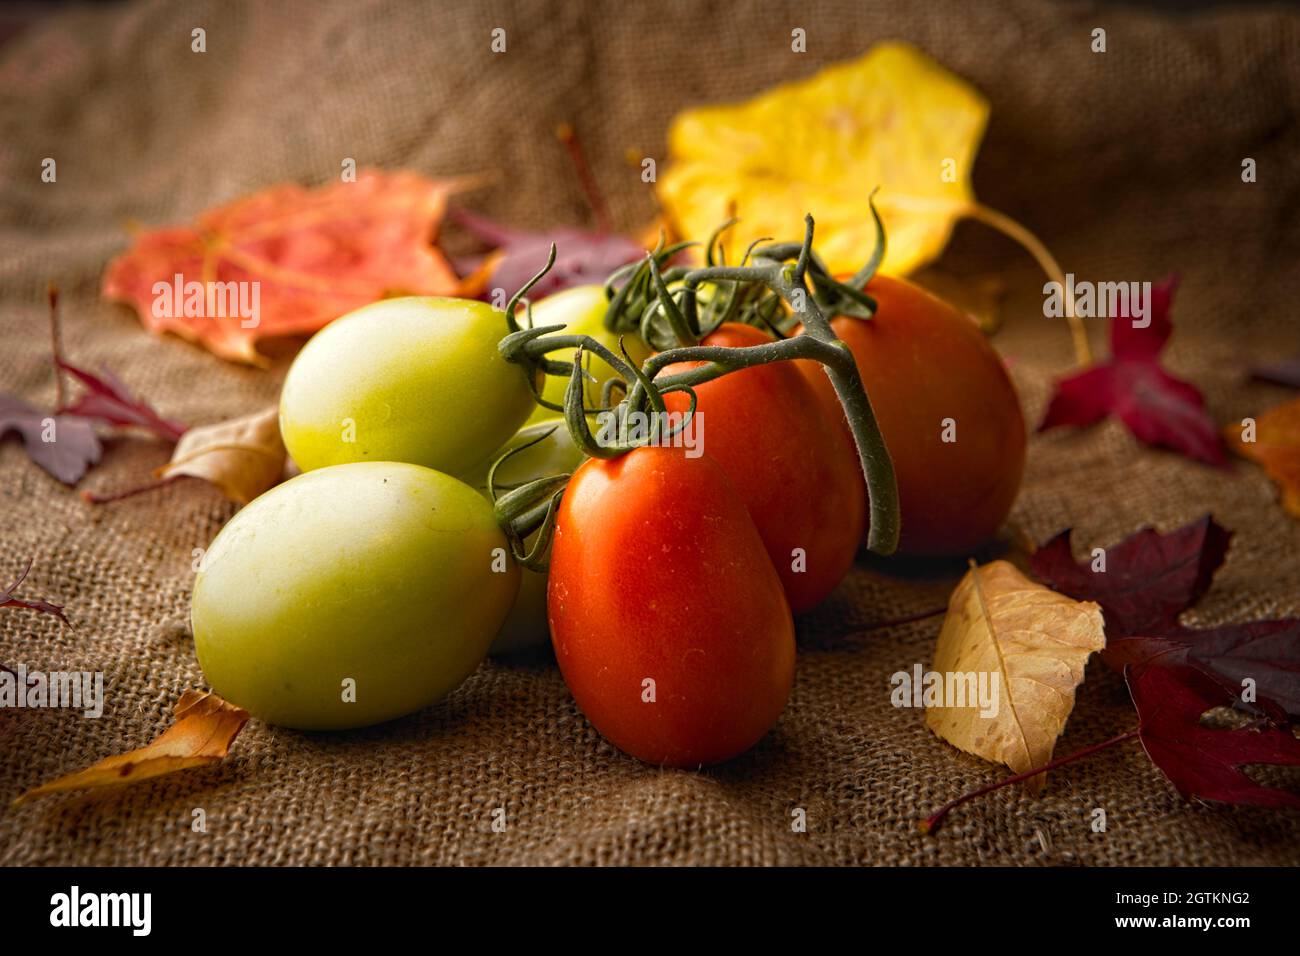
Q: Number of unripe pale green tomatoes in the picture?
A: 4